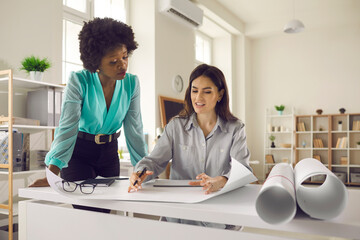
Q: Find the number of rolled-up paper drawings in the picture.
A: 2